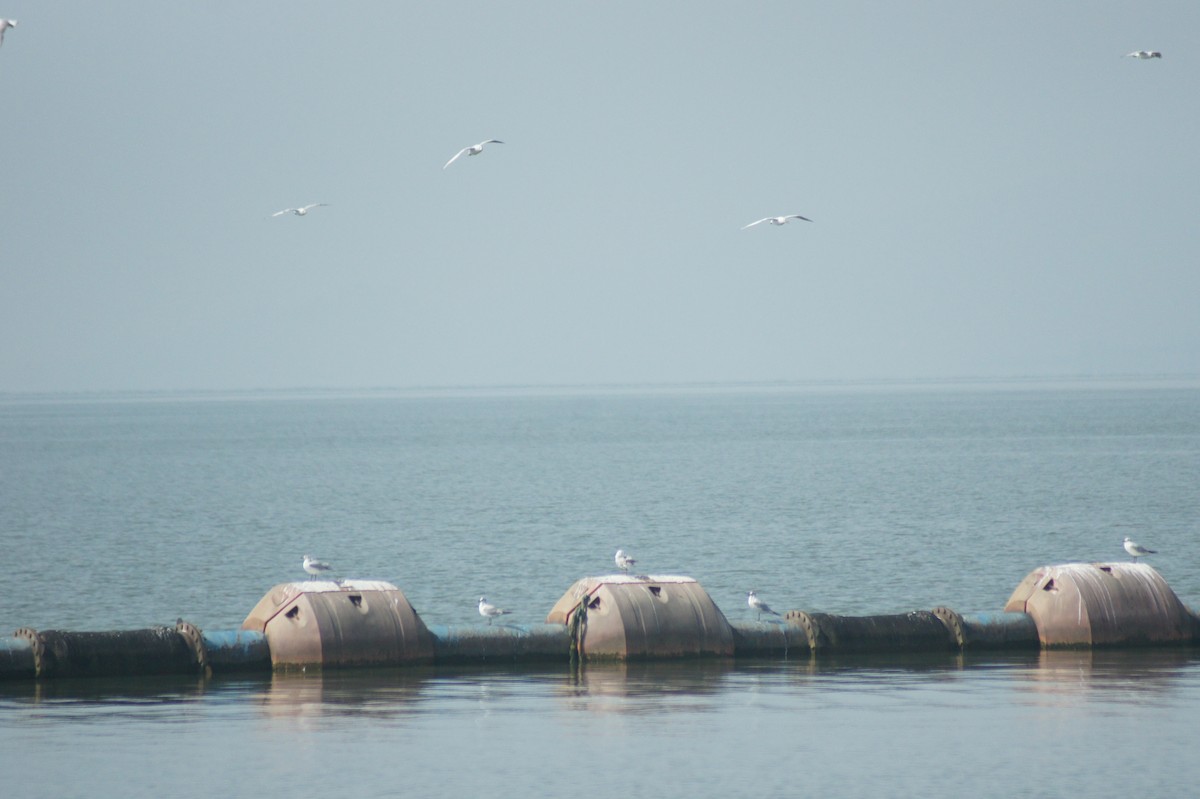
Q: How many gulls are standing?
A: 5